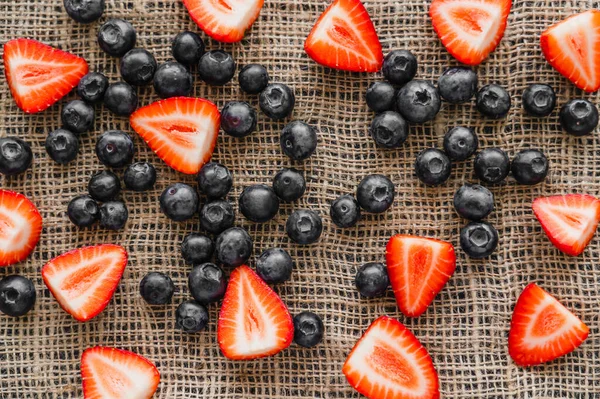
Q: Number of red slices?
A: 14